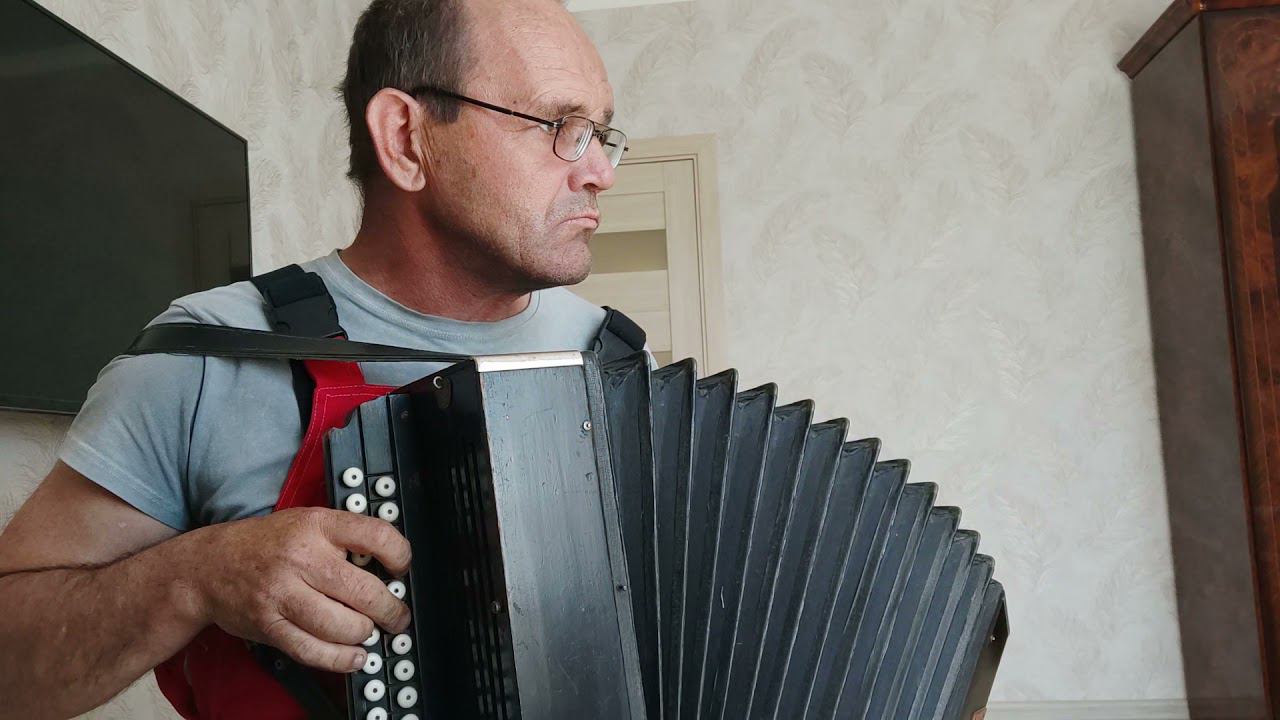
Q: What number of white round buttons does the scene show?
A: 14